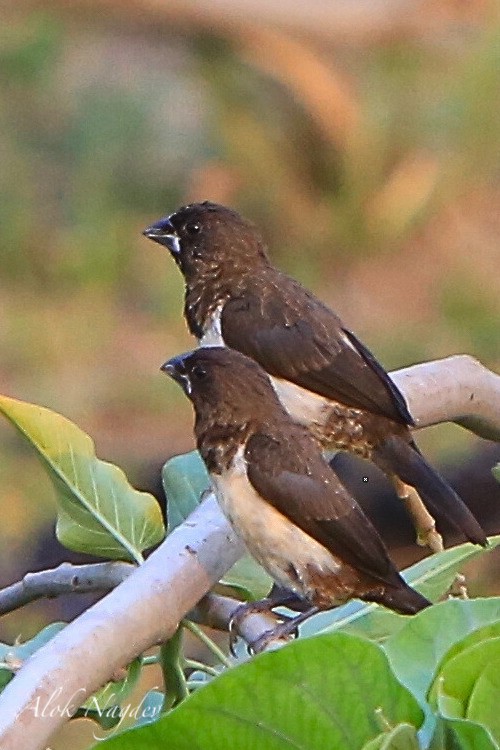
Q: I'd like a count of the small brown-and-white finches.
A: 2